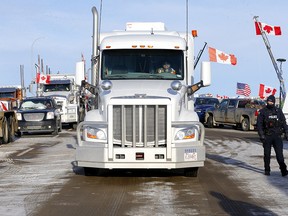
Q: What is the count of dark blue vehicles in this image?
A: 1